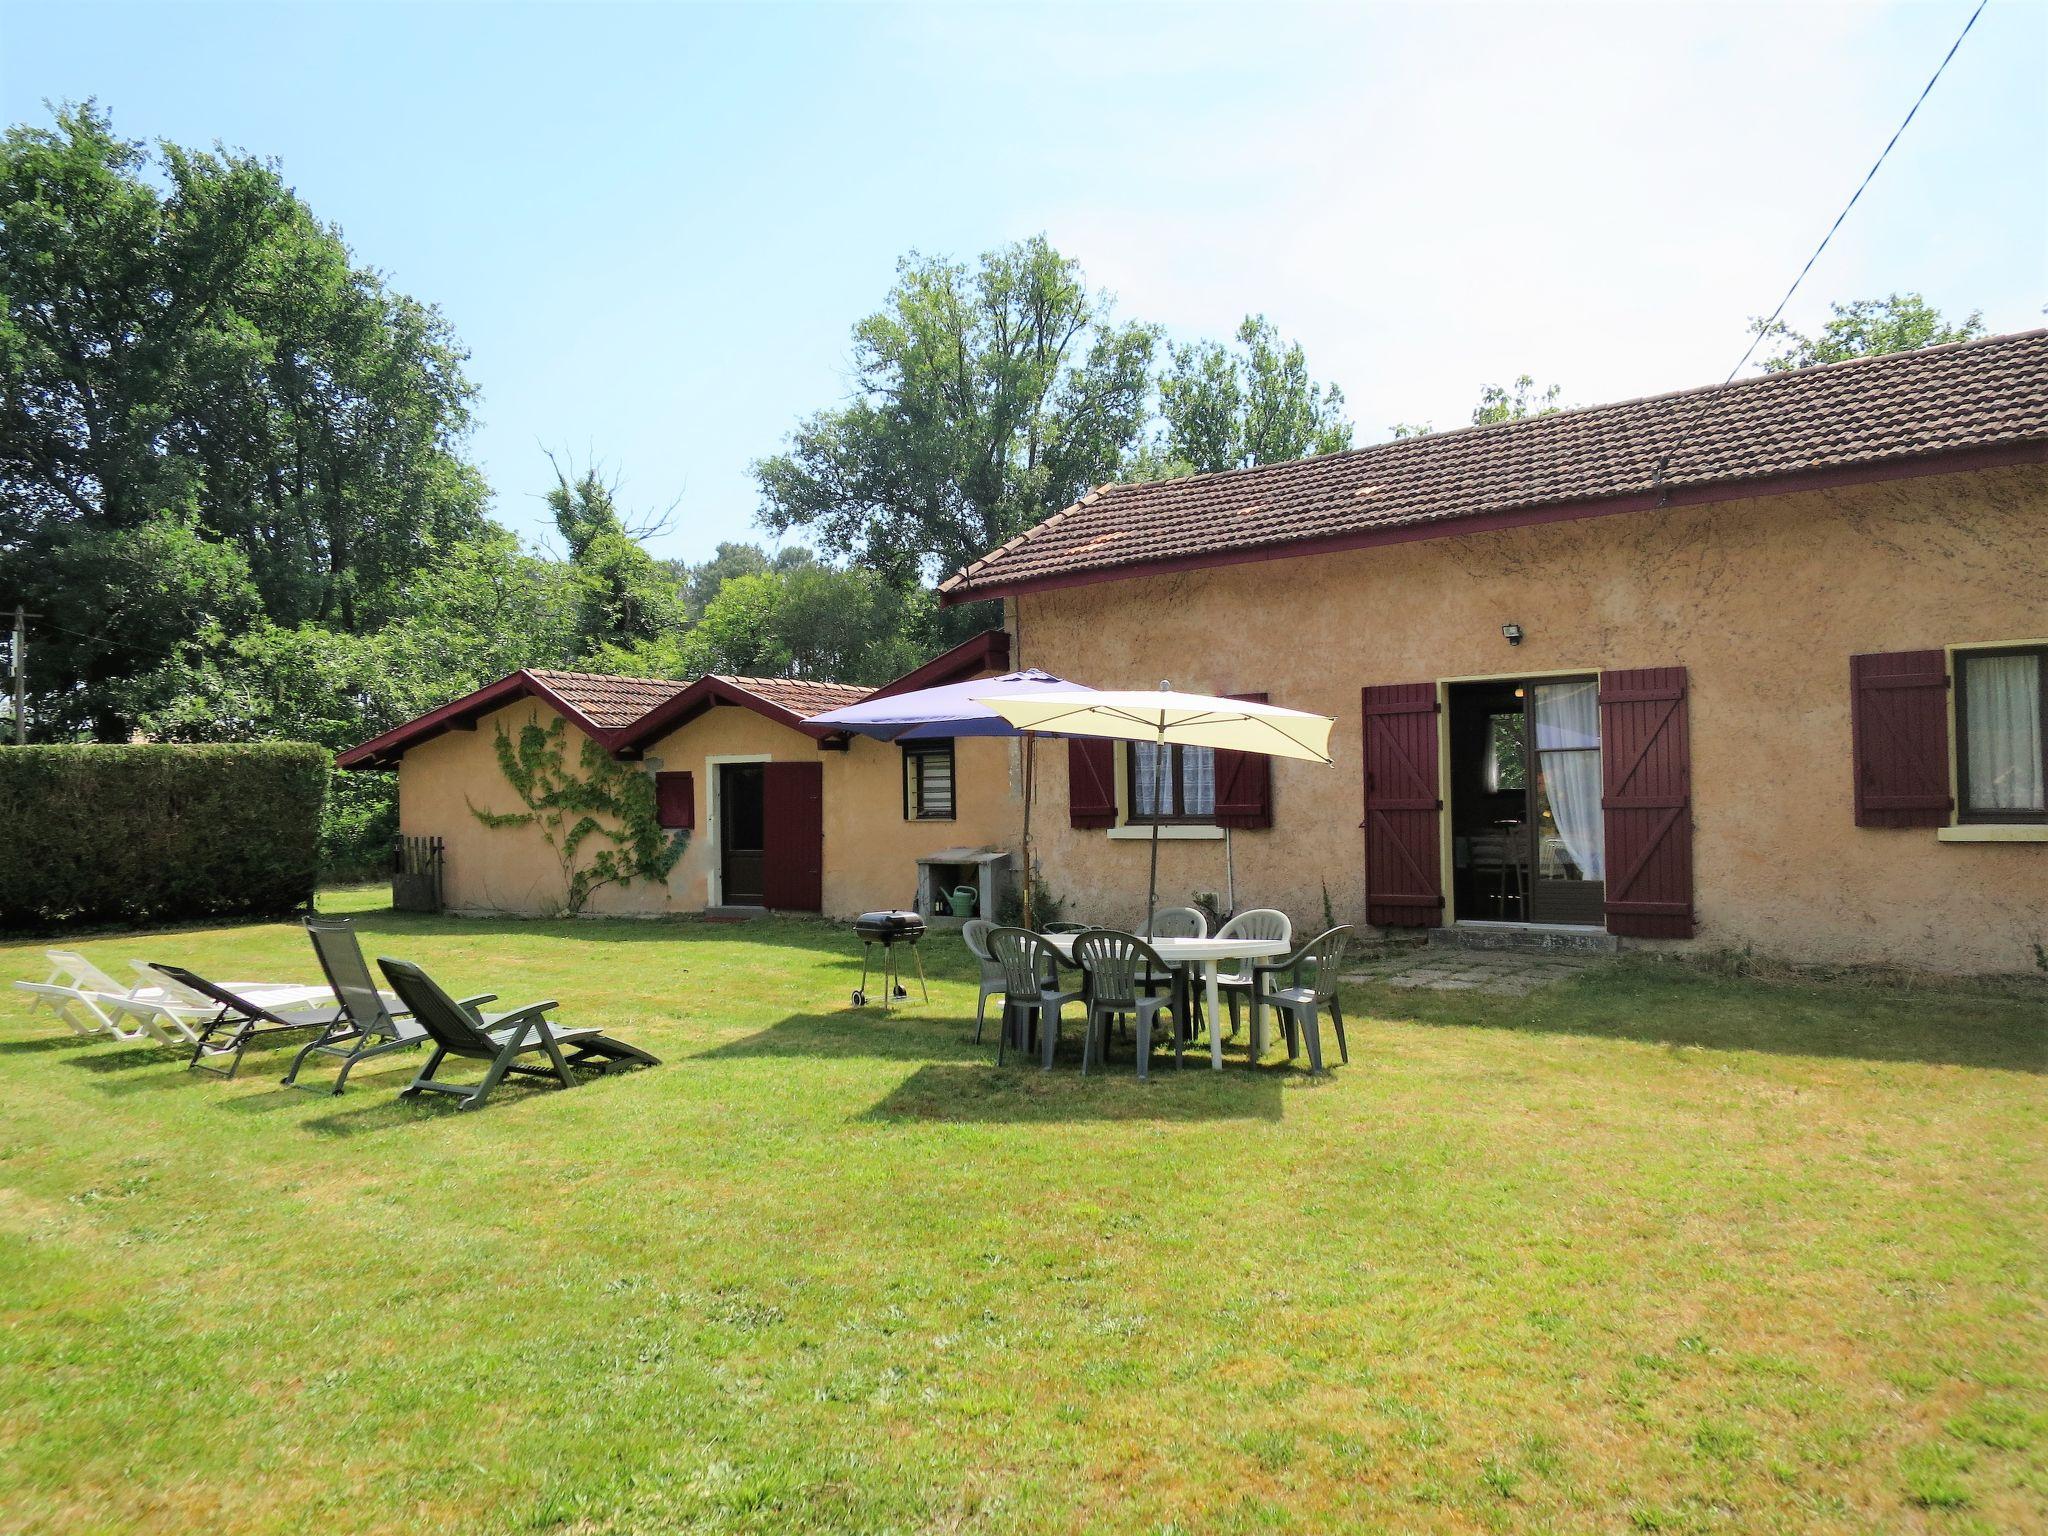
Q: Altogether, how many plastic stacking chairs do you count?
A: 6